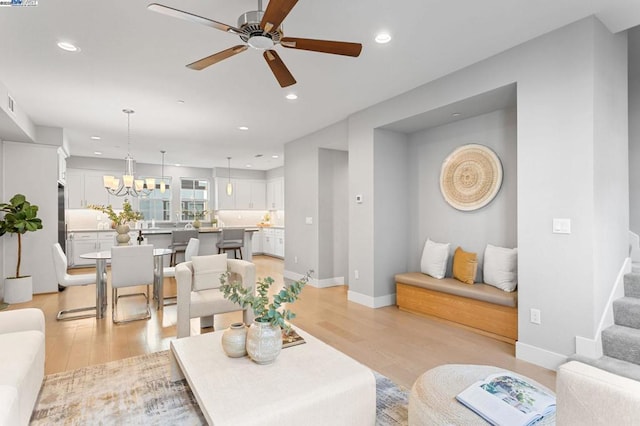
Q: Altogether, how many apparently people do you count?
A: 0